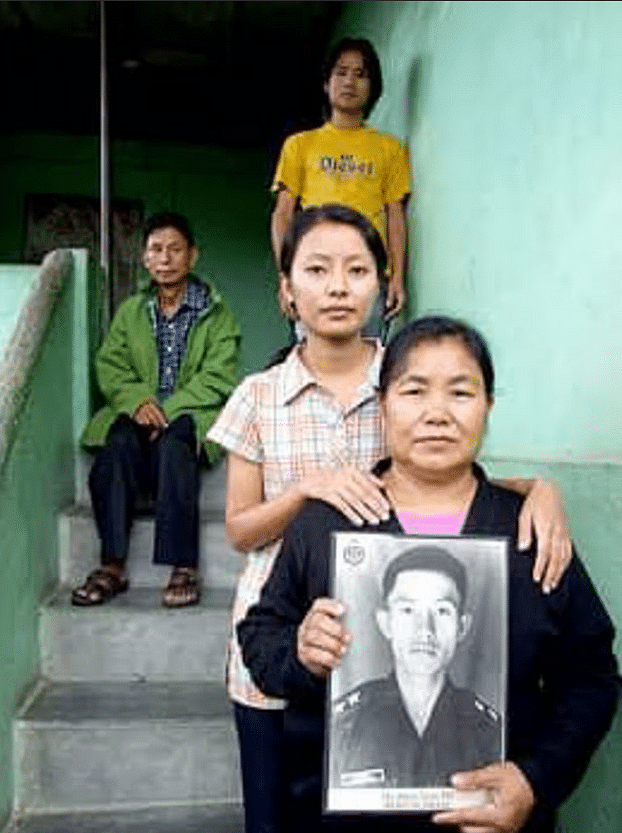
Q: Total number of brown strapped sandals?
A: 2